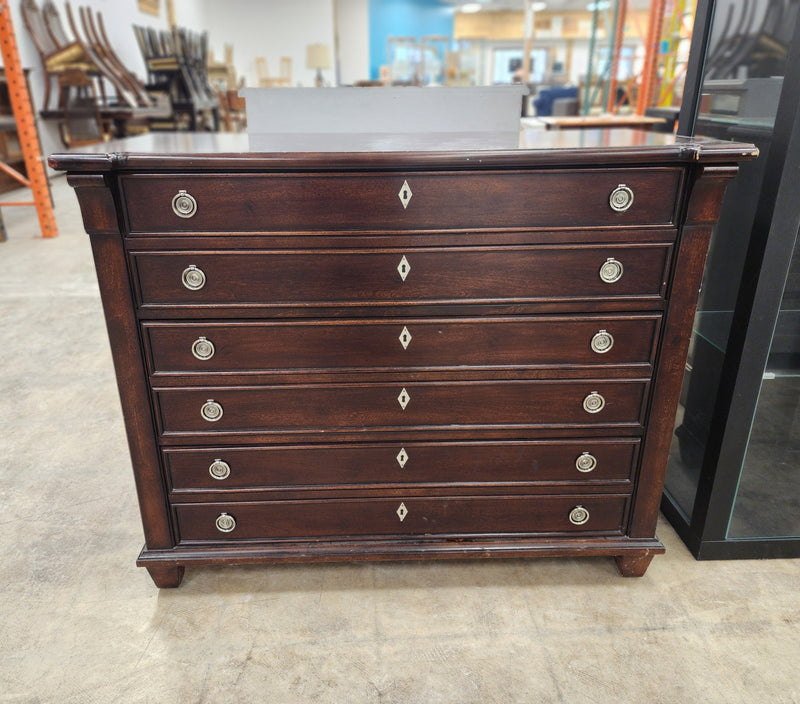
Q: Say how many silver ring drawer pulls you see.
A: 12